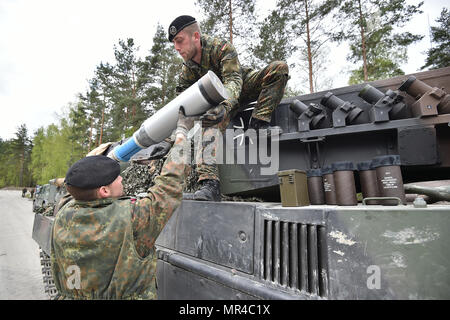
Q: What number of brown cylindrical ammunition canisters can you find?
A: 5